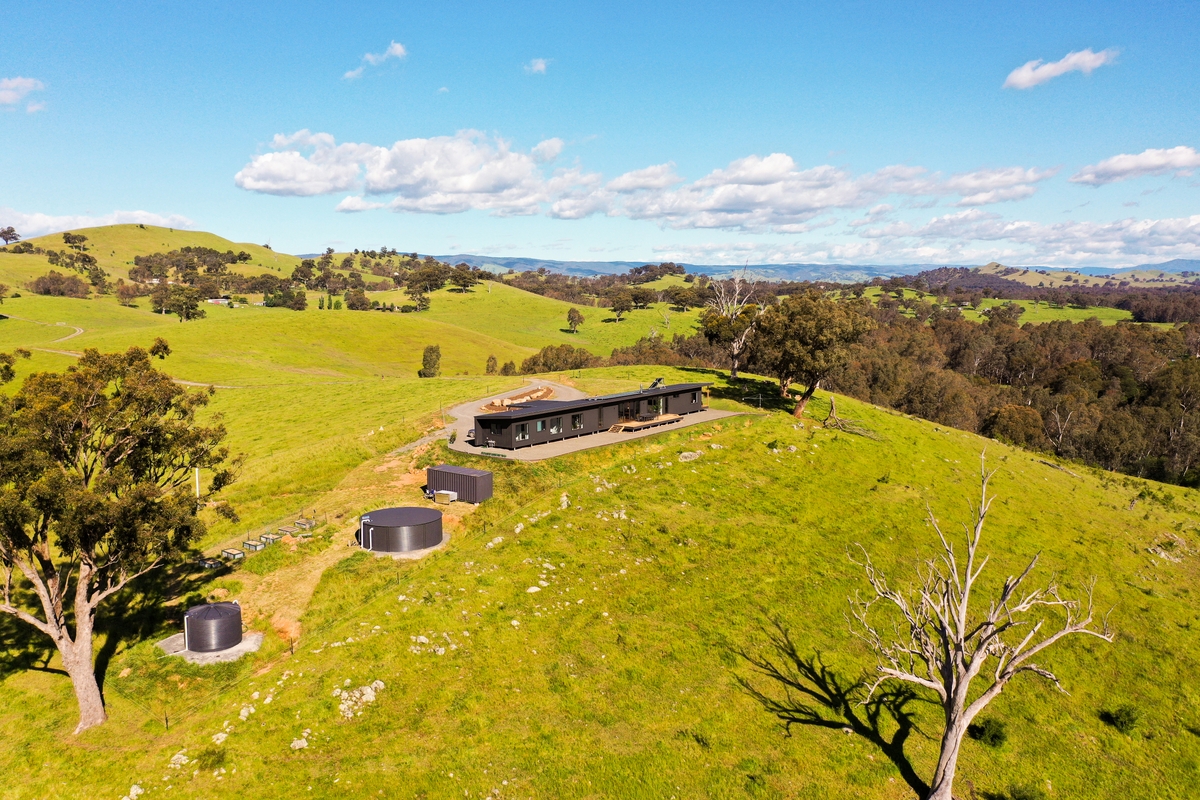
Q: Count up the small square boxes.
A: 6